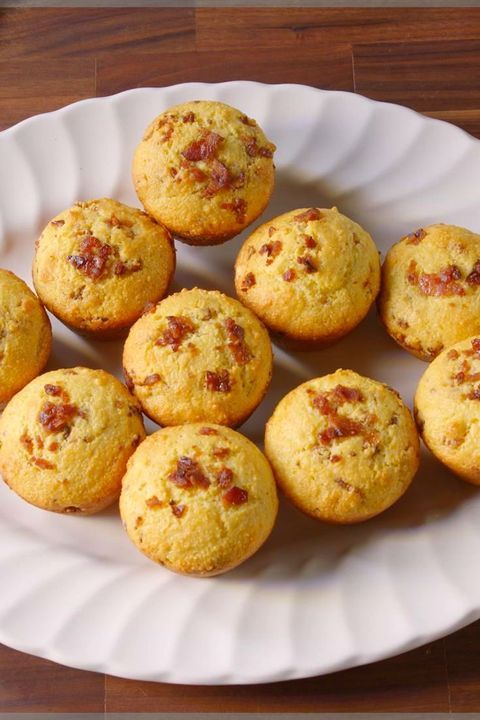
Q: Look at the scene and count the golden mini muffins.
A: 10